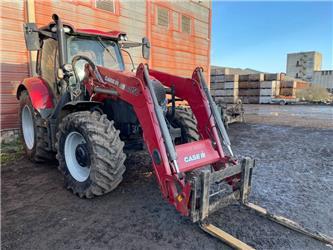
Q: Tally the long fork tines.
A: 2